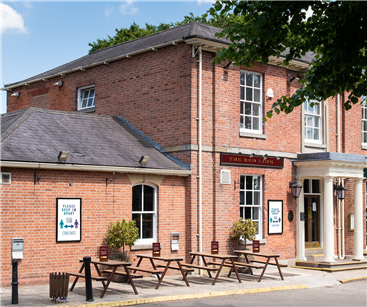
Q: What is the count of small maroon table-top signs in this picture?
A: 4